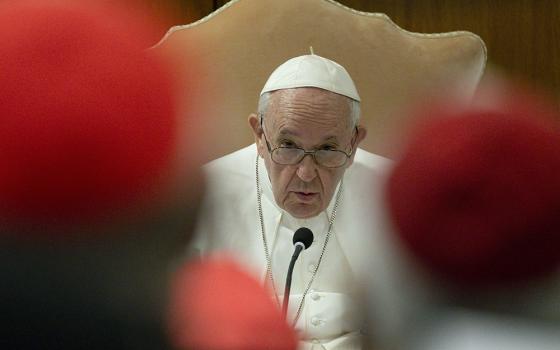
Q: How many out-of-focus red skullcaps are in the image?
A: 3